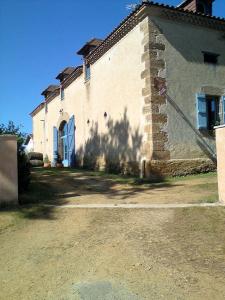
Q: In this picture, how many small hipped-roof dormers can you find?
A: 3